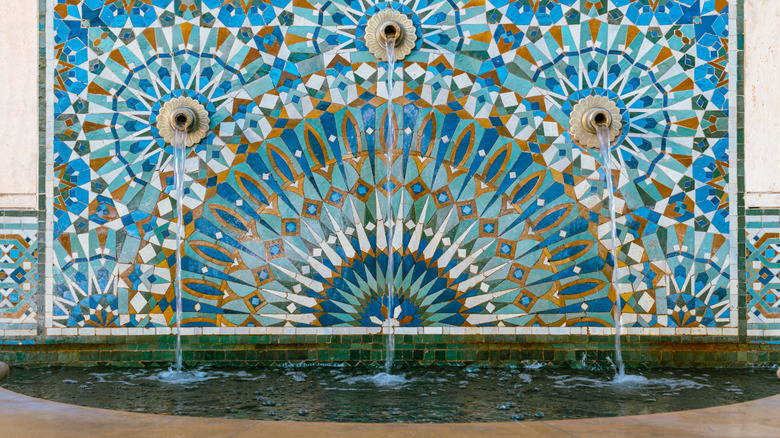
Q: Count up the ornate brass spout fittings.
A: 3